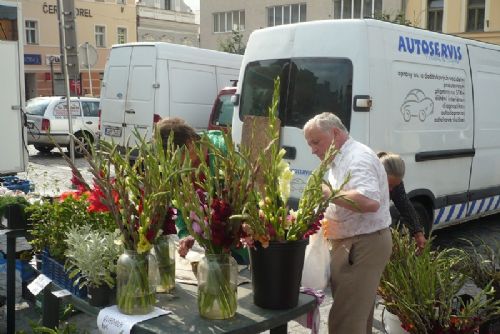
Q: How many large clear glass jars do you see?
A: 3